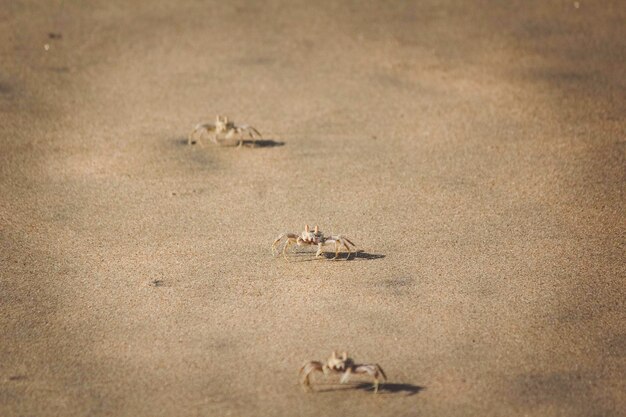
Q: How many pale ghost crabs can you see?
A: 3